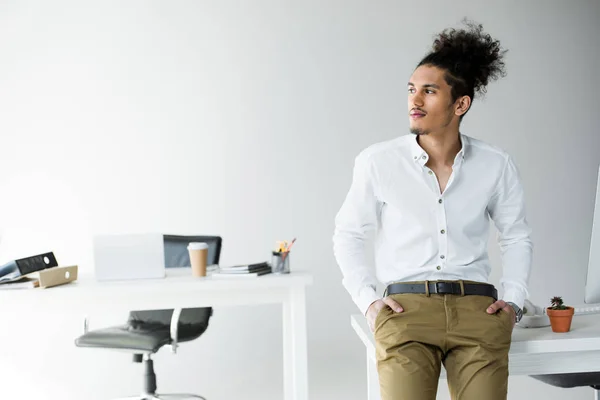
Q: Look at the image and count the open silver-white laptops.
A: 1